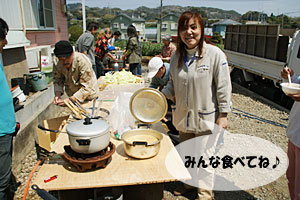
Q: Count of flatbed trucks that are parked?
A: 1